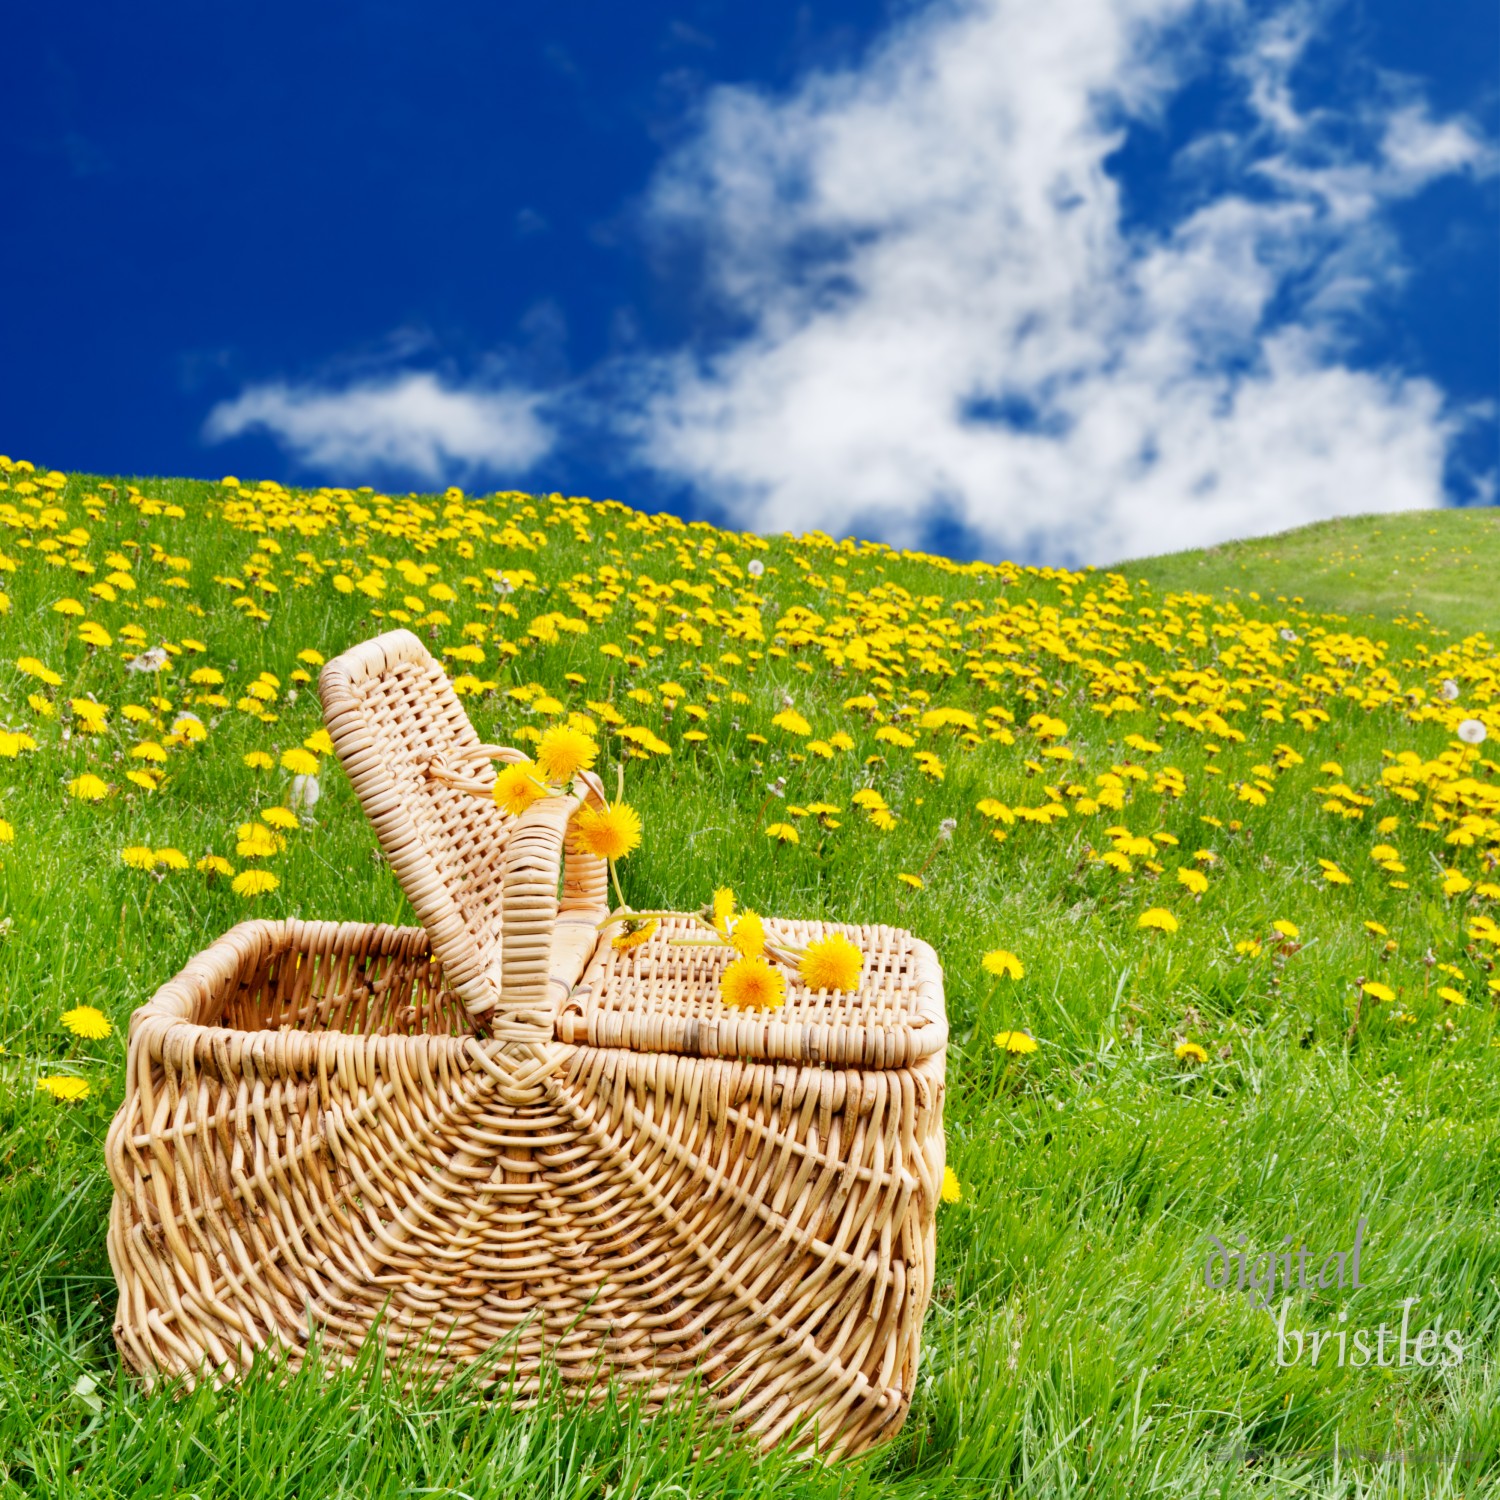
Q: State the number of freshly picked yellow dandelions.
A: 8